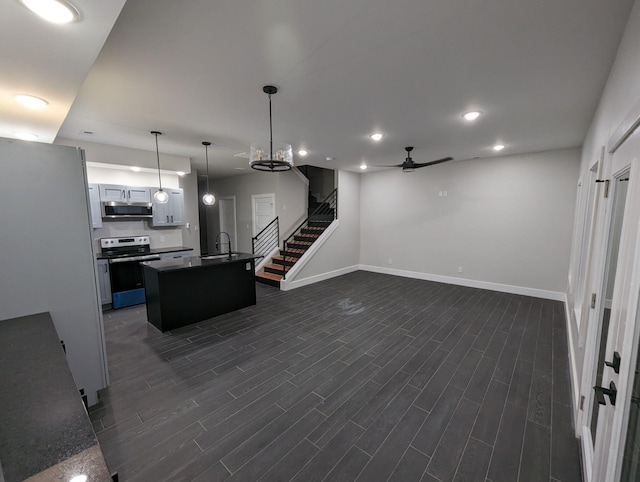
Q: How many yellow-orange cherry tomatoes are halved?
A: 0